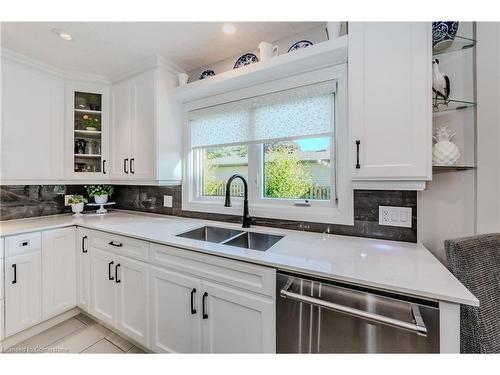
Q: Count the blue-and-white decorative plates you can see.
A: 3